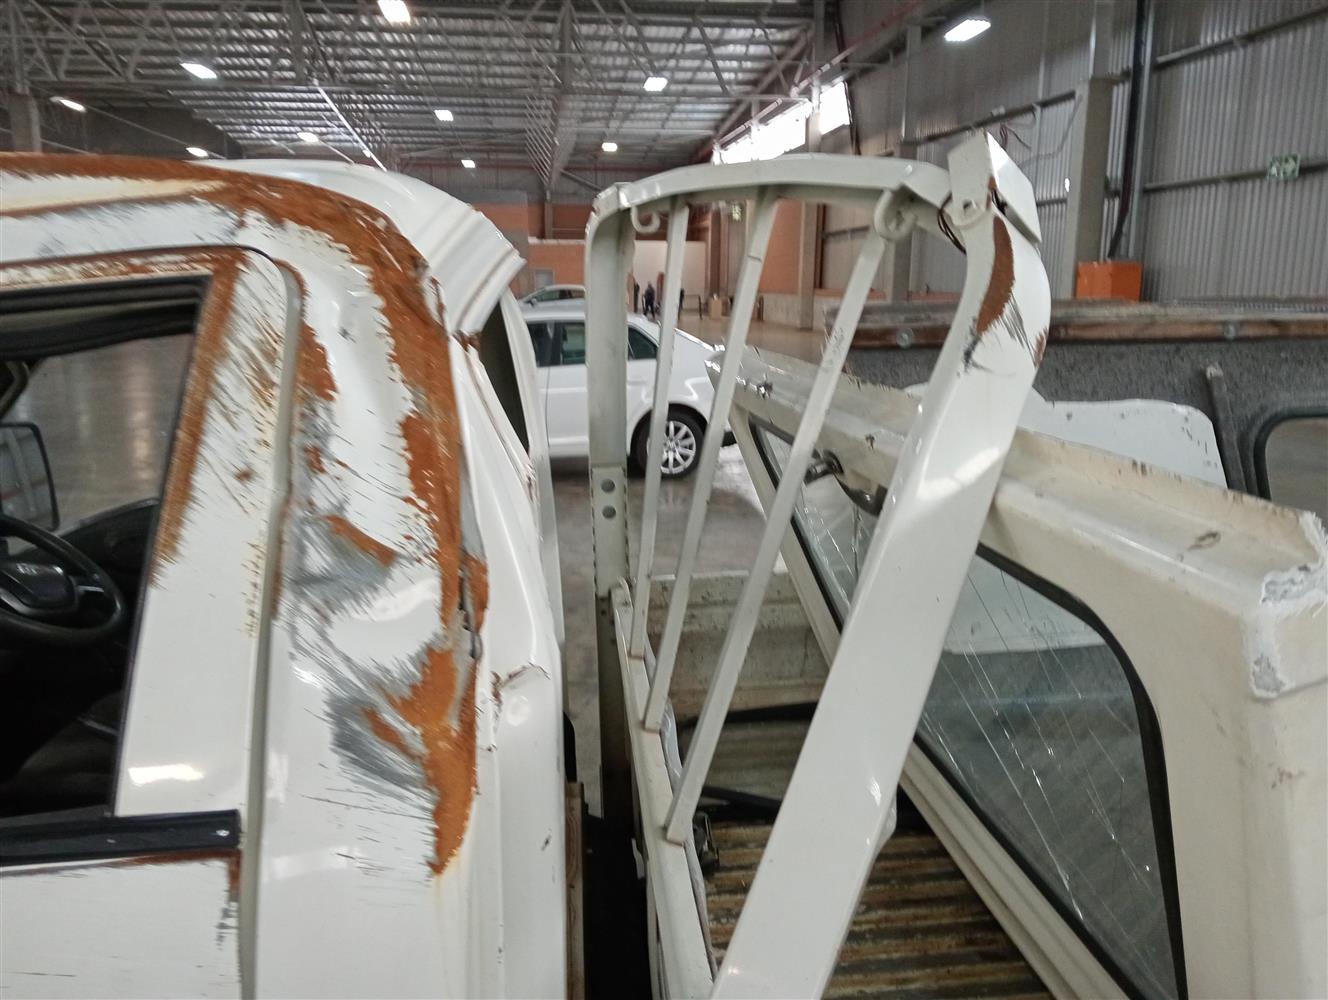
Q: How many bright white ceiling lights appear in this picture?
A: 10